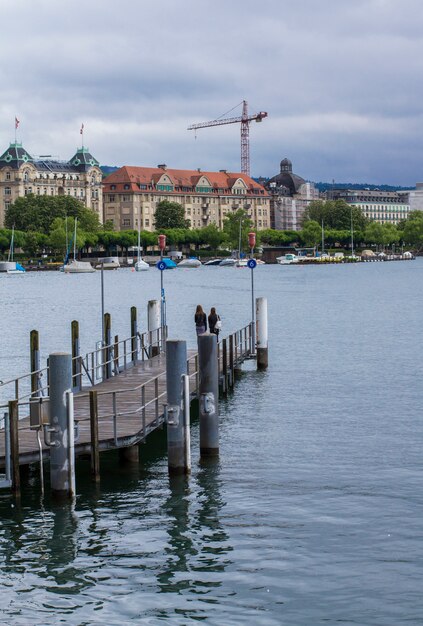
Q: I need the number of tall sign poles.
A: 2